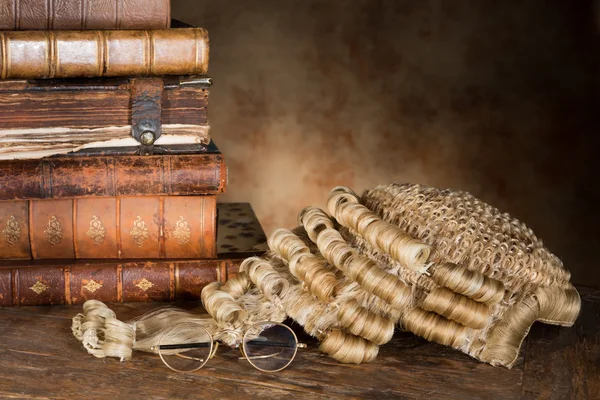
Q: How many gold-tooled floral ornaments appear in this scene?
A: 8